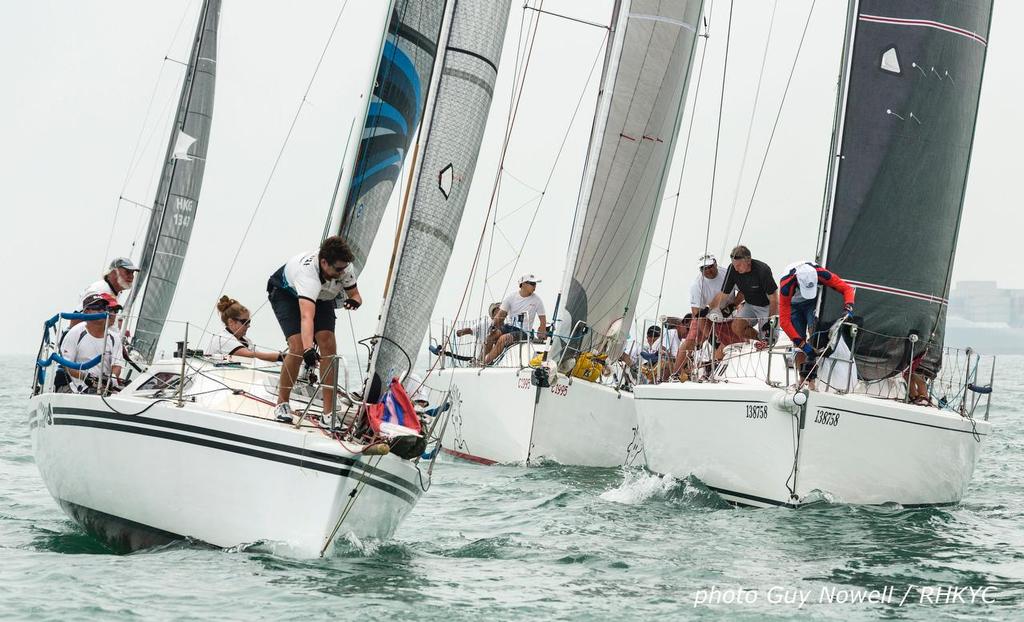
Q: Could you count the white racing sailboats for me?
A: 3